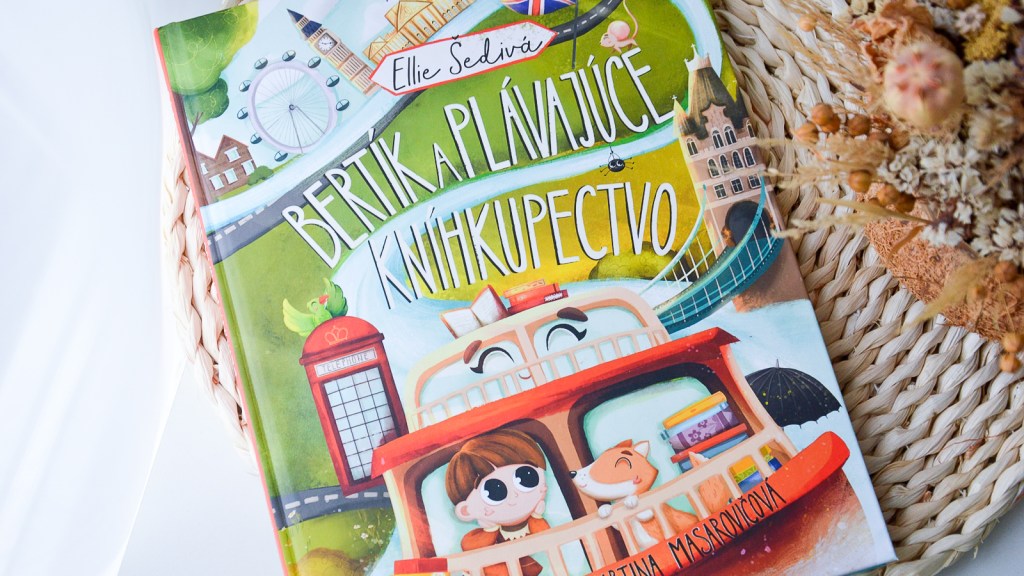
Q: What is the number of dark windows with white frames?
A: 11